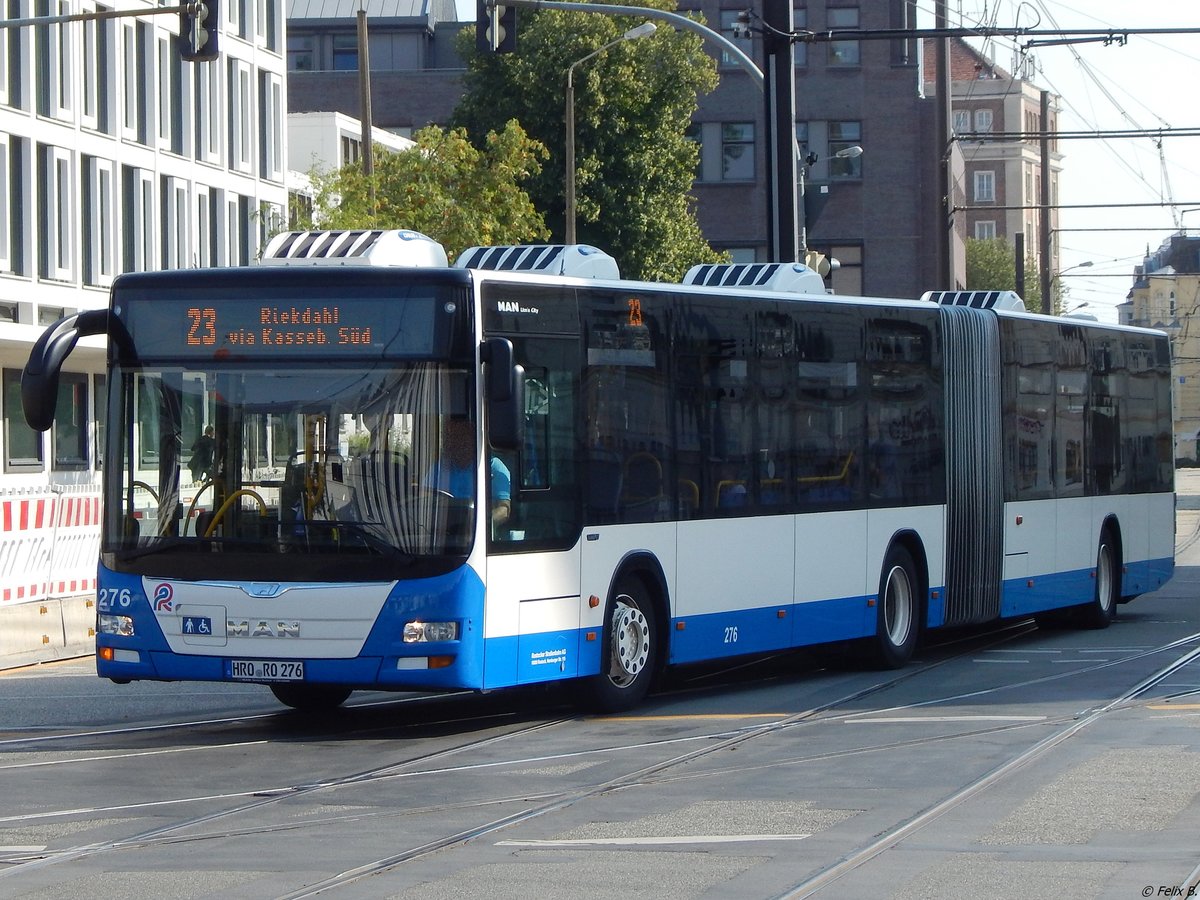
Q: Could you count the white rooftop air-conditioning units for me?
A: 4